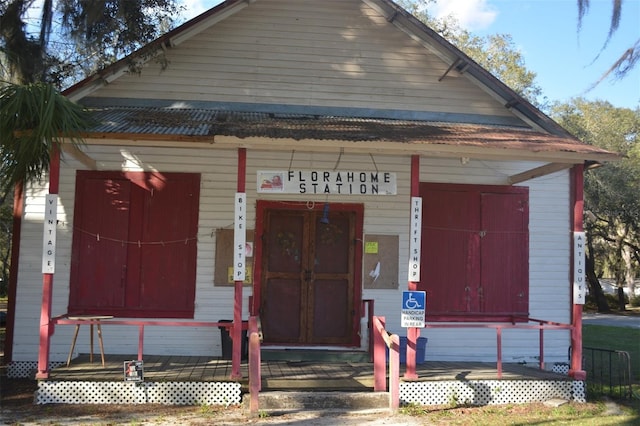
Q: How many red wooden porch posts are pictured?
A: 4